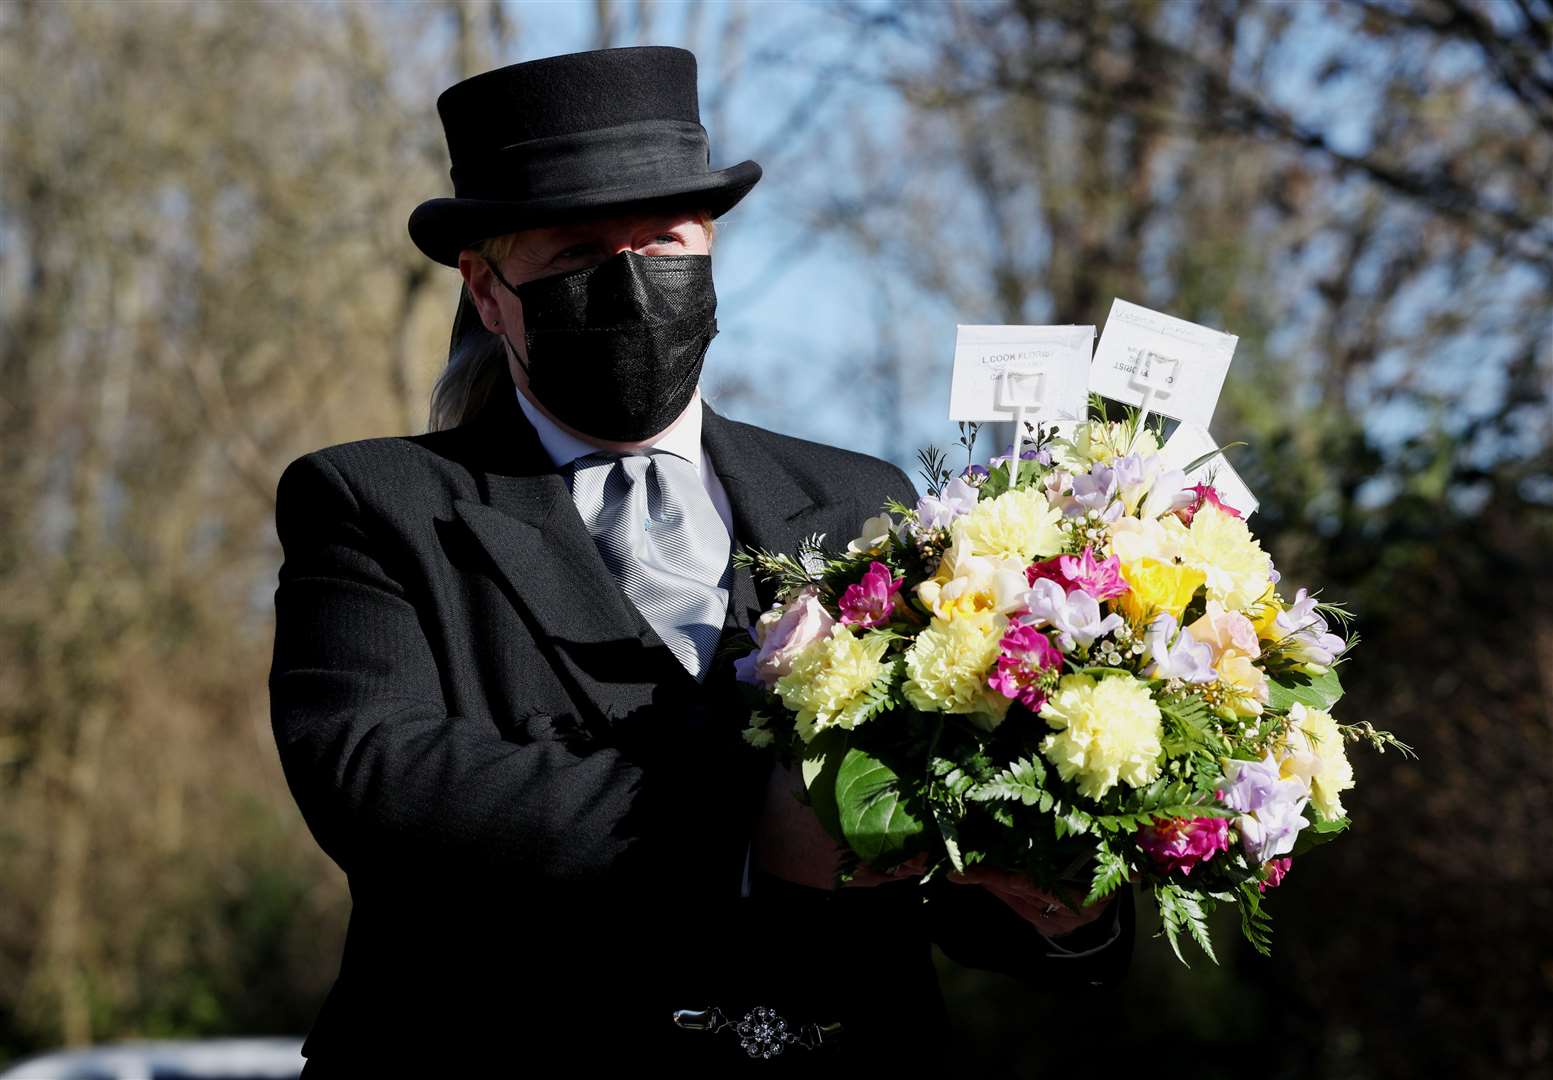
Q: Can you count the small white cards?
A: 3